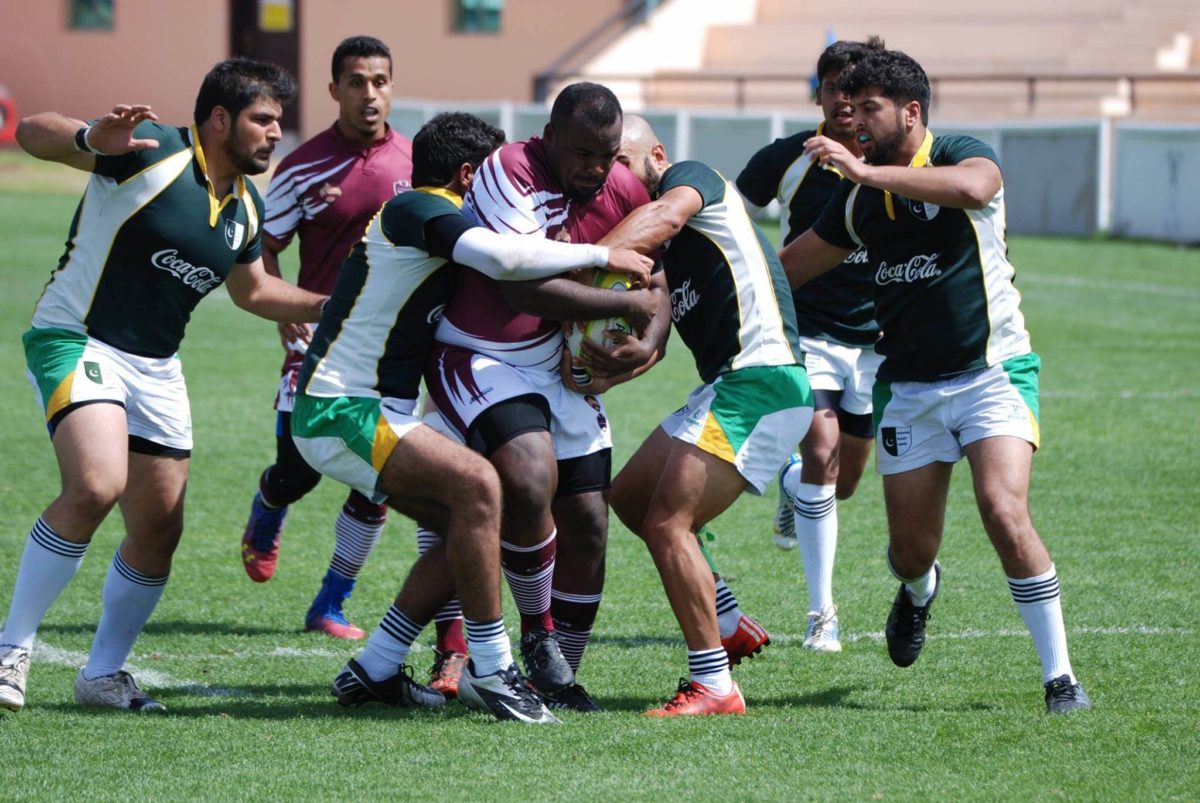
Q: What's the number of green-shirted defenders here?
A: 5